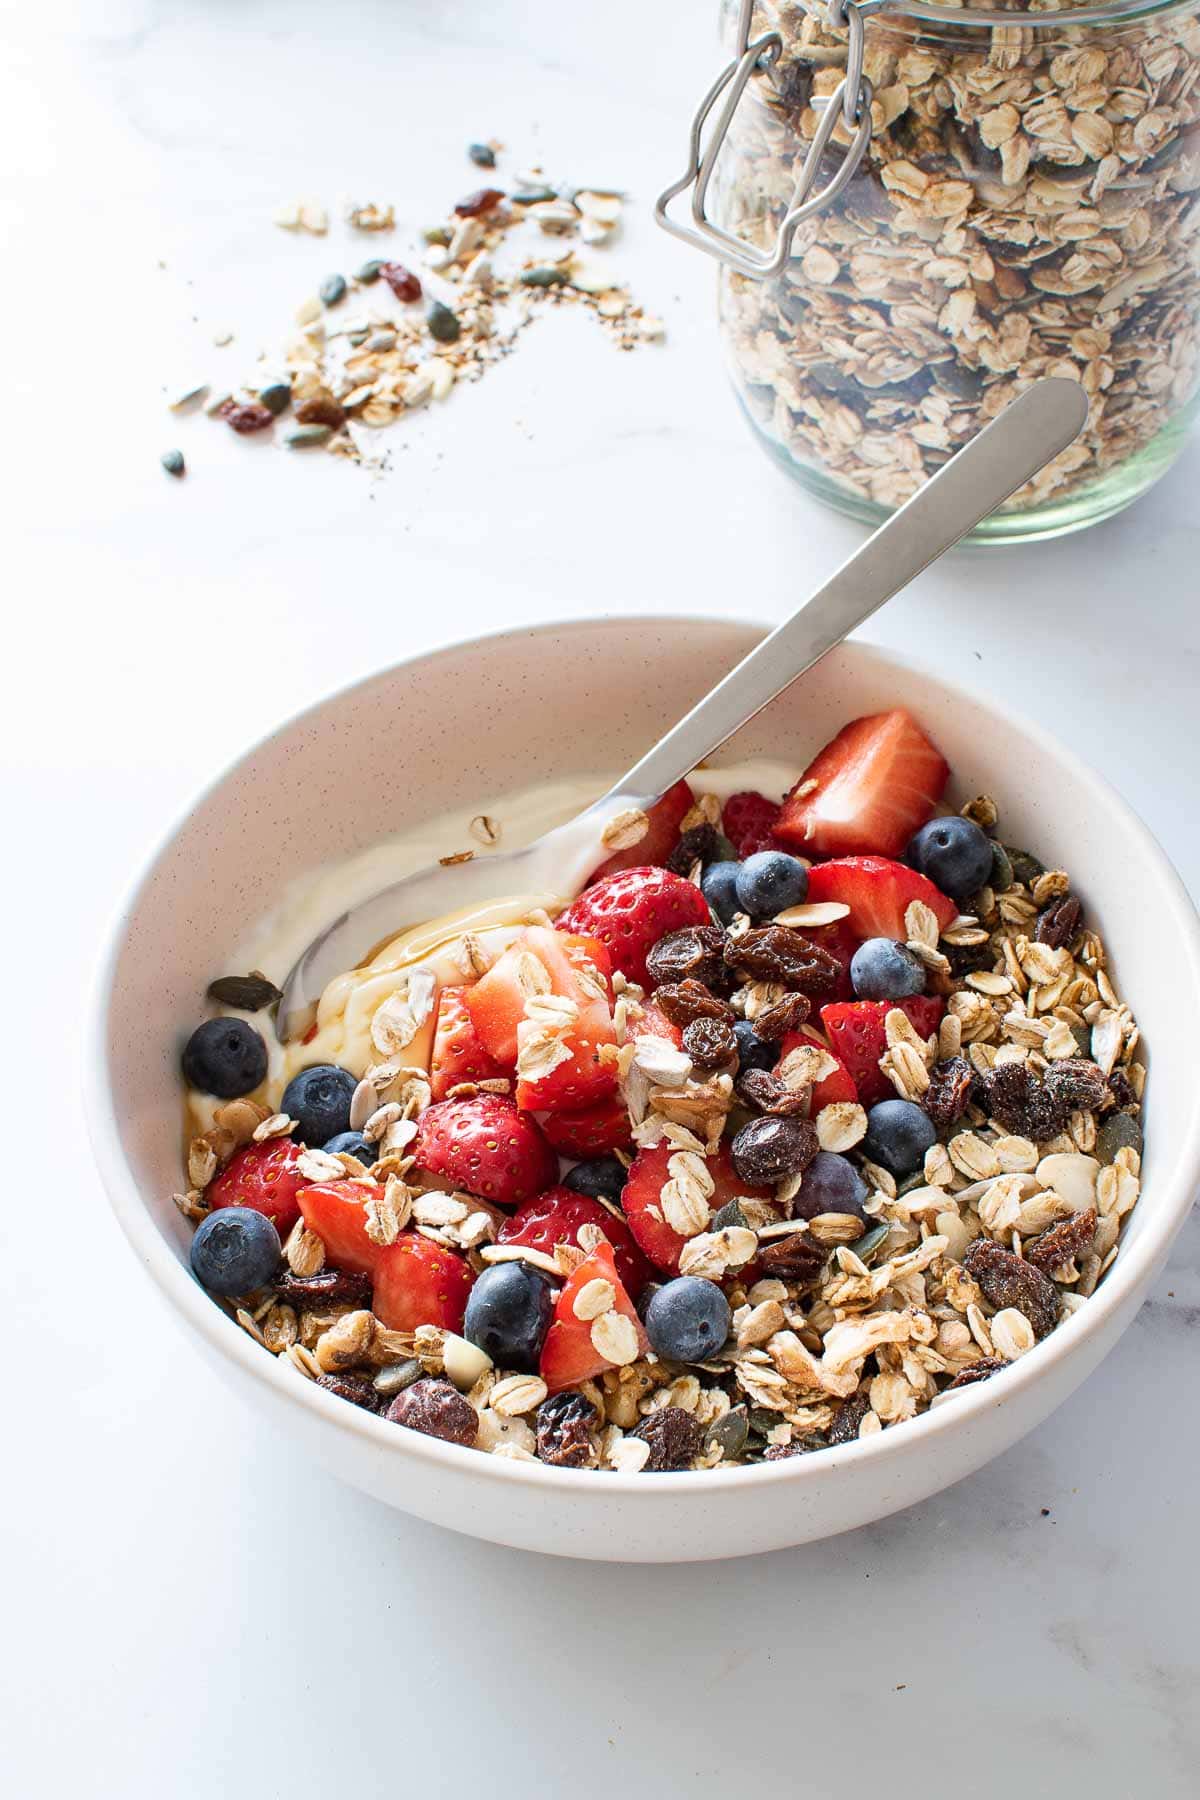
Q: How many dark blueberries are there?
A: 14